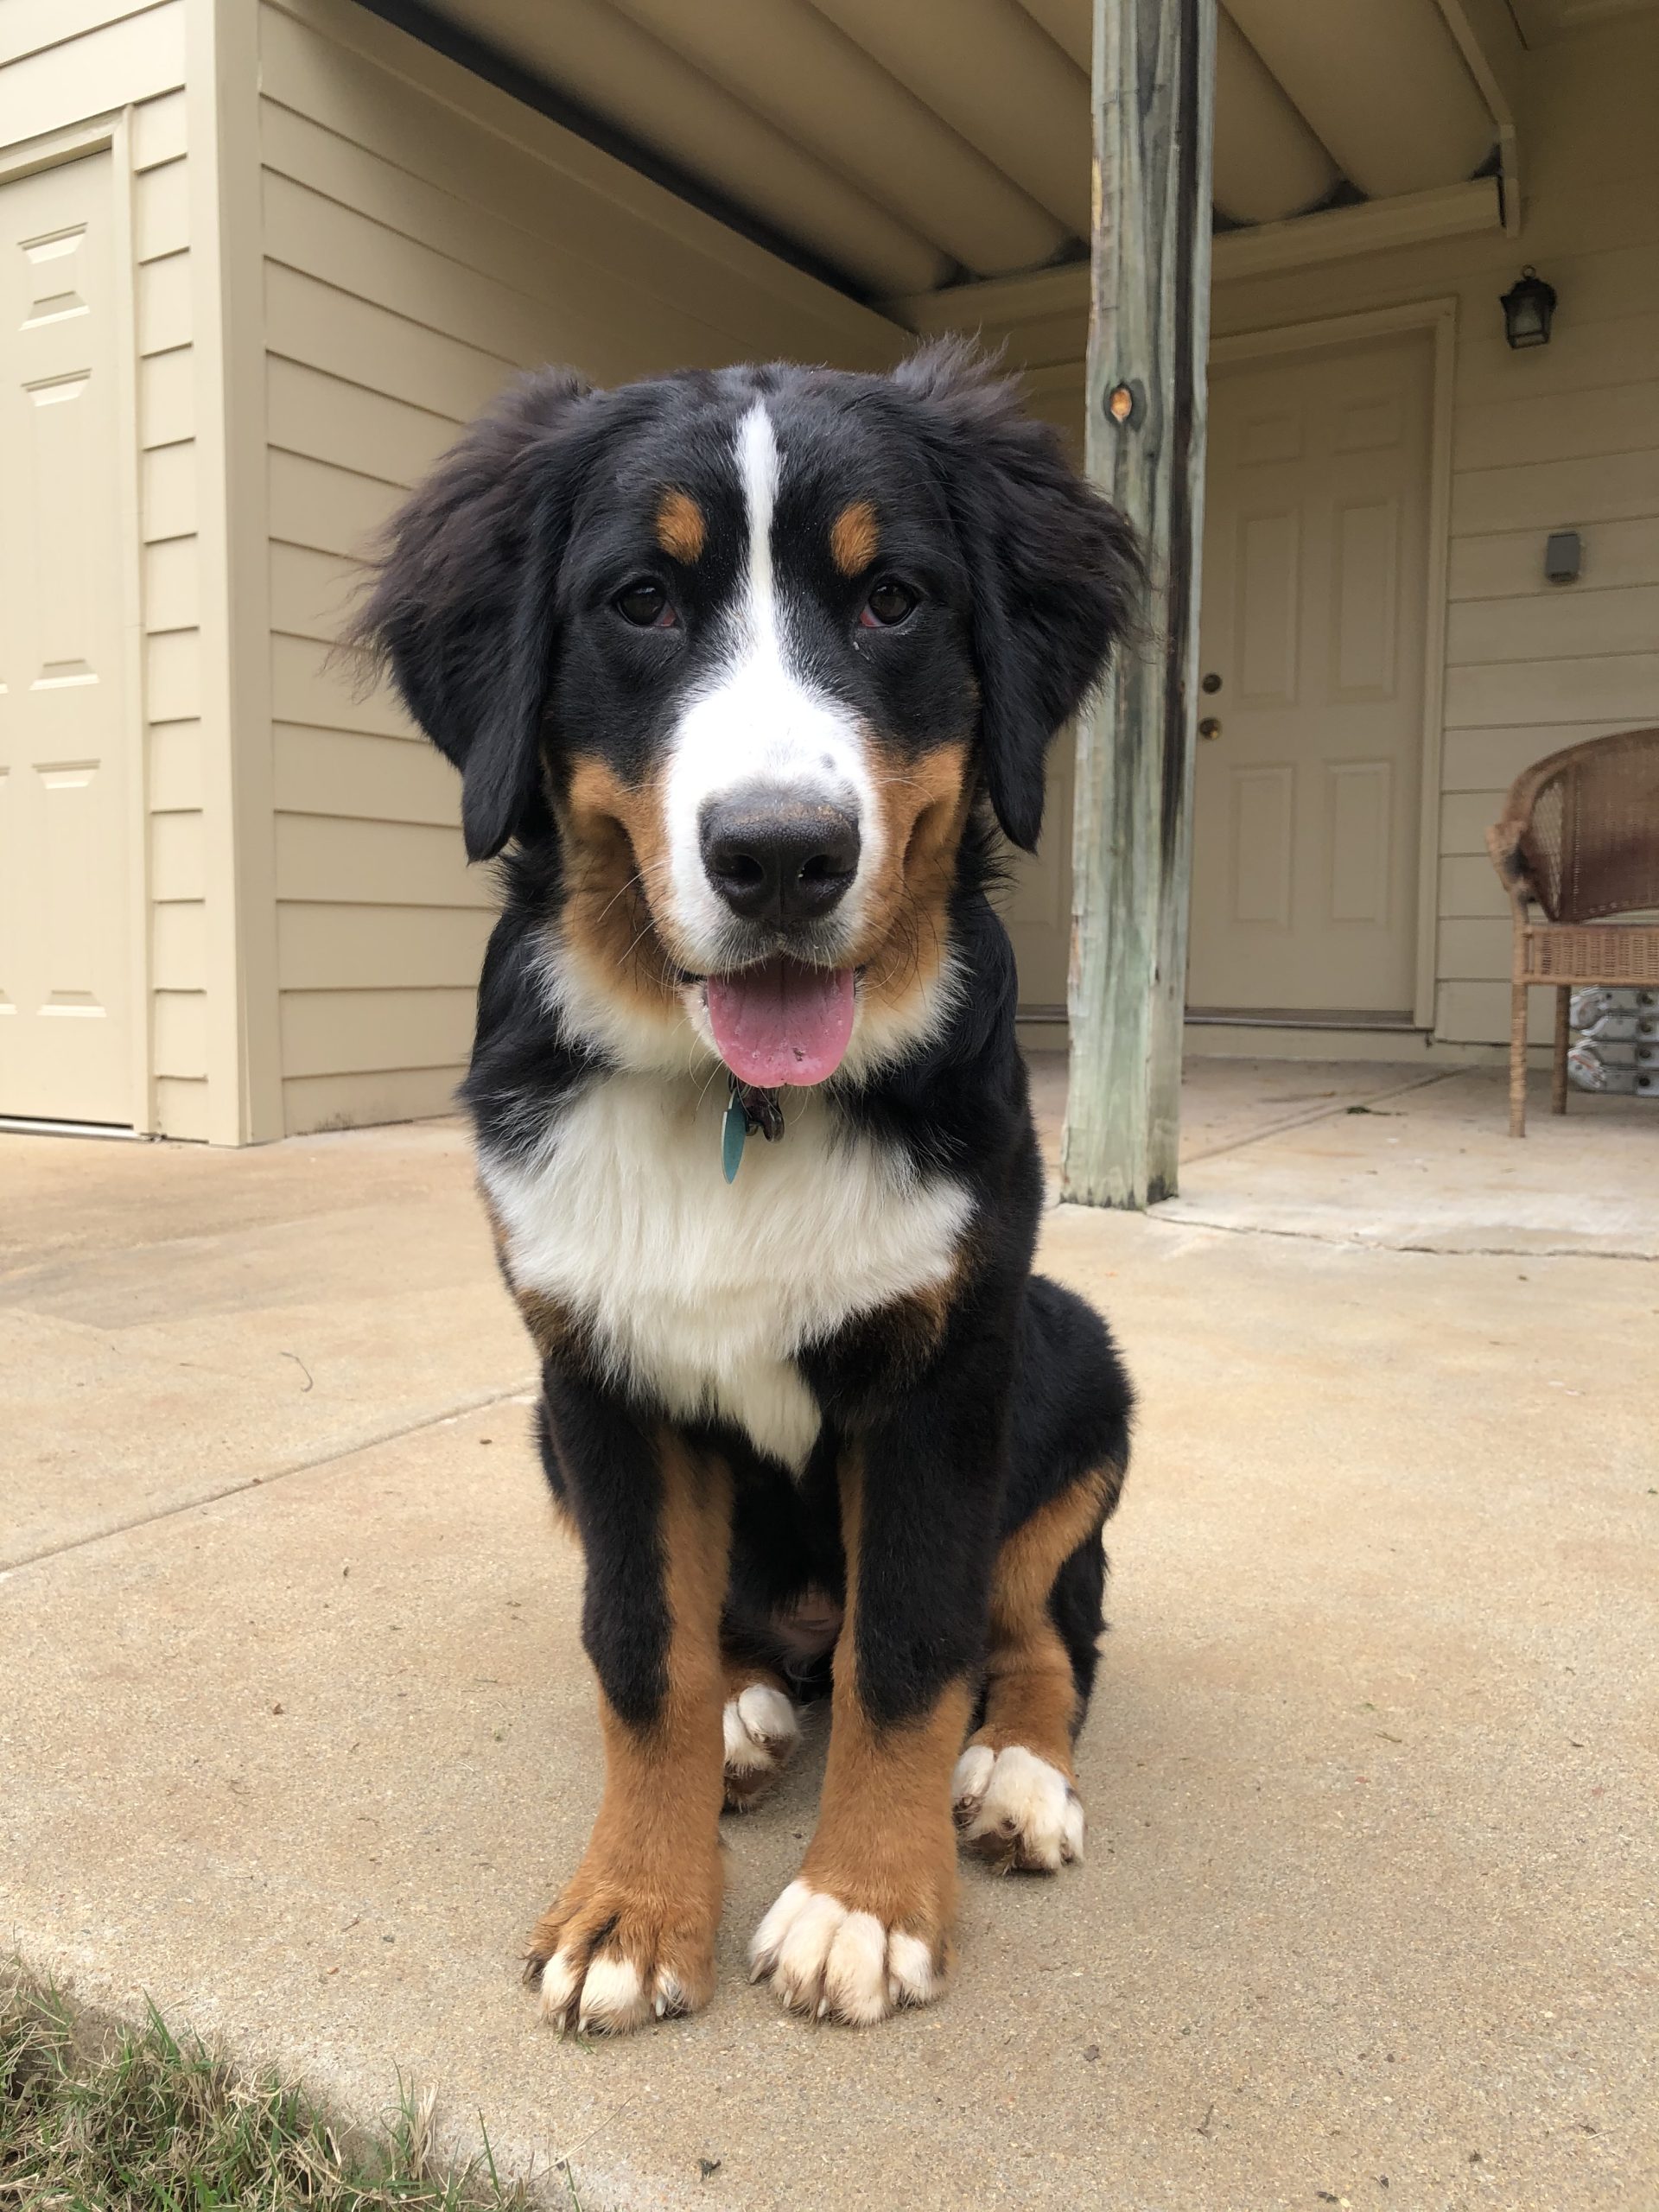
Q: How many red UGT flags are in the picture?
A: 0